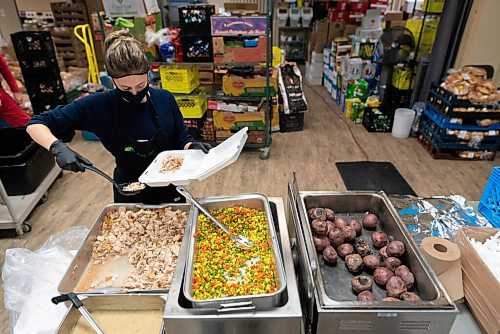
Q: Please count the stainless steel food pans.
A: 4